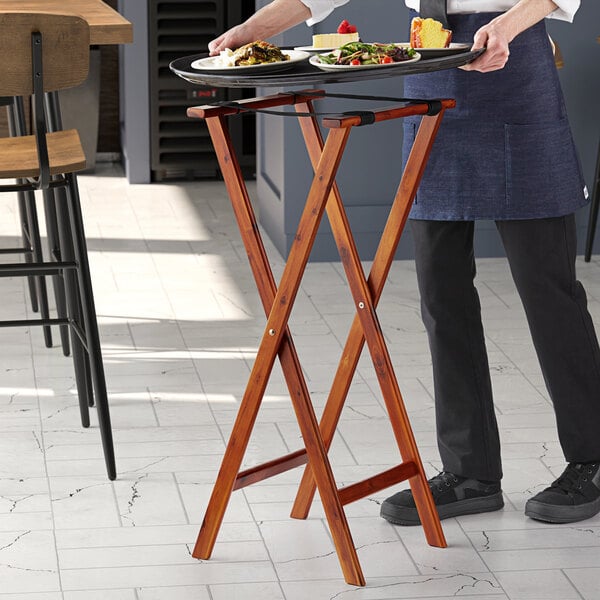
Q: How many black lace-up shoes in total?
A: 2